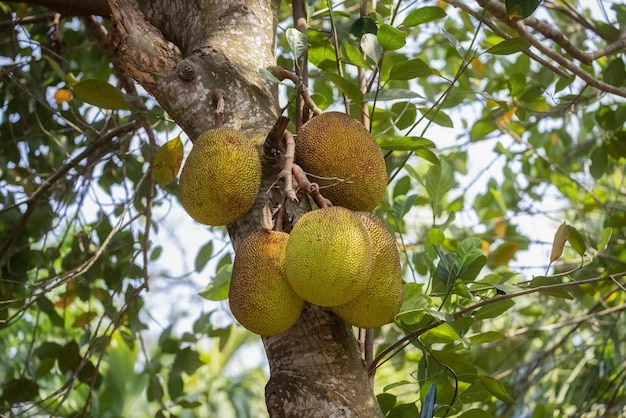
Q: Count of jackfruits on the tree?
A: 5